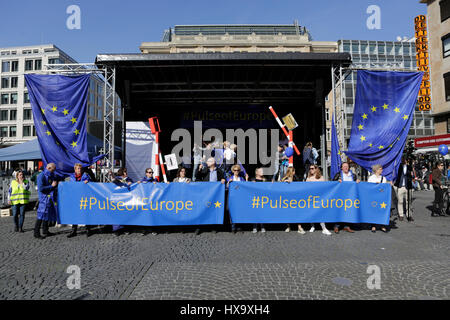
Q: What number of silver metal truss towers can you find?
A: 2